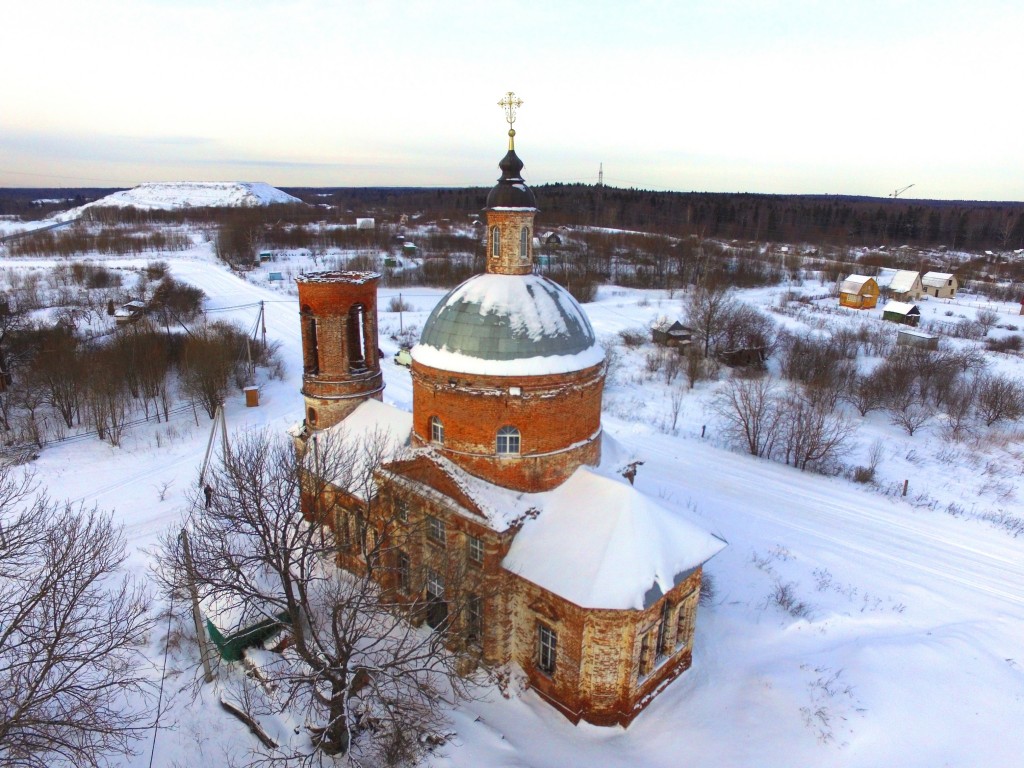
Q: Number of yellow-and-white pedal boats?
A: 0